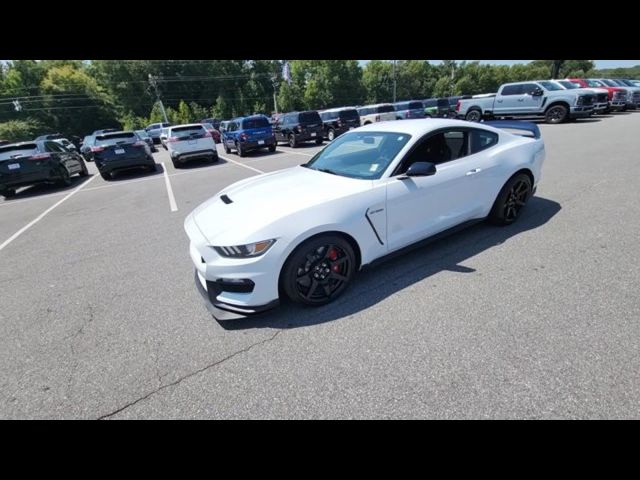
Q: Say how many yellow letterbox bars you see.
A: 0